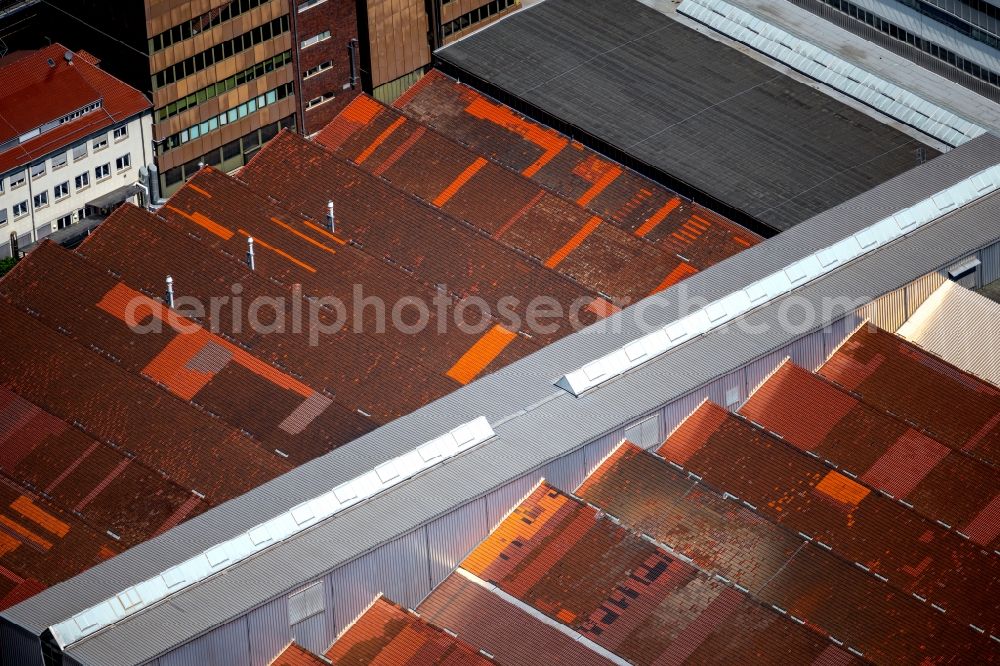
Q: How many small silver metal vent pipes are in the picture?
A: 3